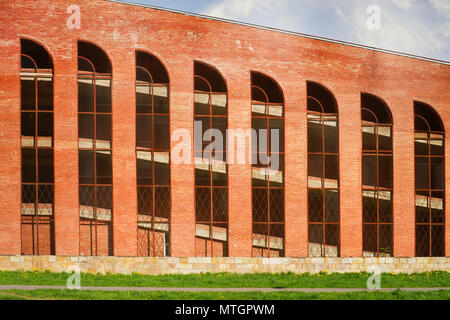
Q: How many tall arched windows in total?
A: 8